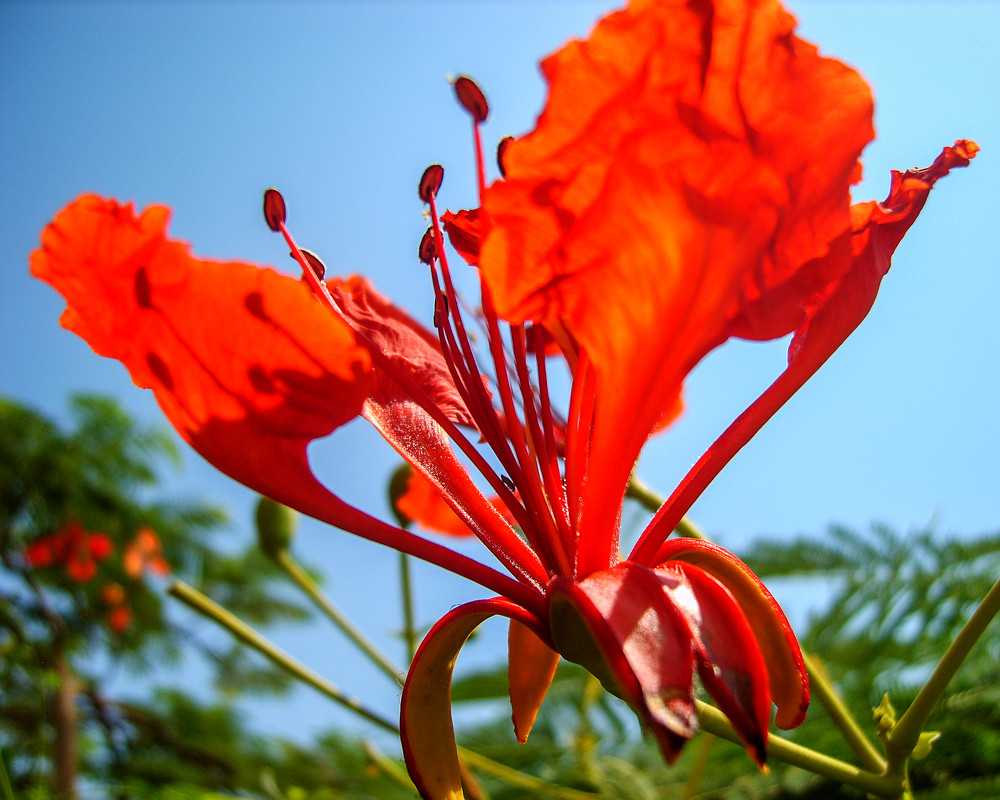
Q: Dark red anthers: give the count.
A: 7